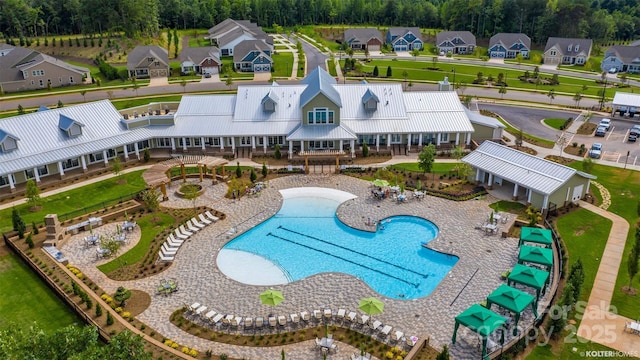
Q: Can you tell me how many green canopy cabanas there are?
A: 5